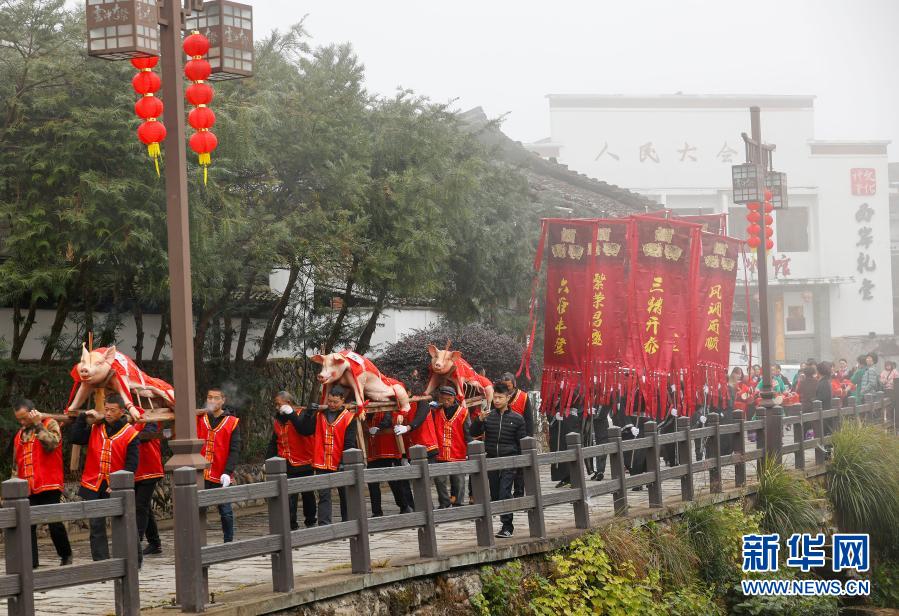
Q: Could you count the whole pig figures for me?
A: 3